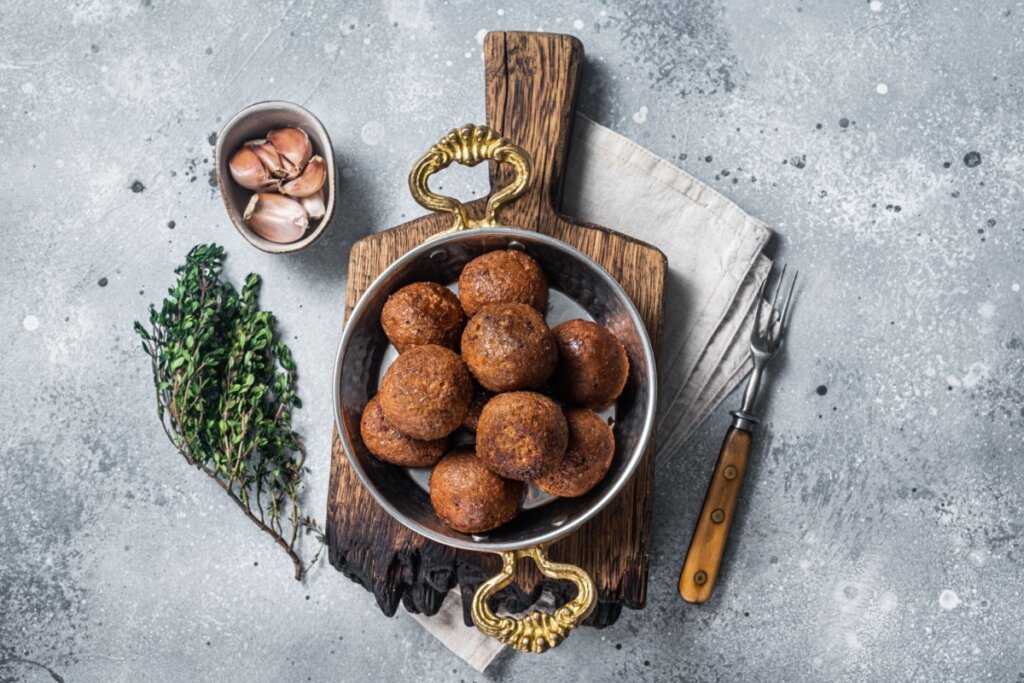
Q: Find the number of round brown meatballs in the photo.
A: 10